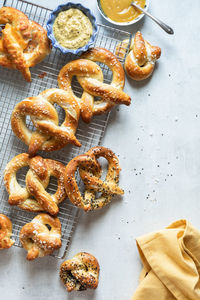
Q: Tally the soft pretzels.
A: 9